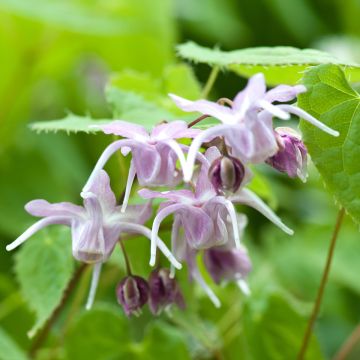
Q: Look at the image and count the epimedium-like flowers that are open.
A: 4